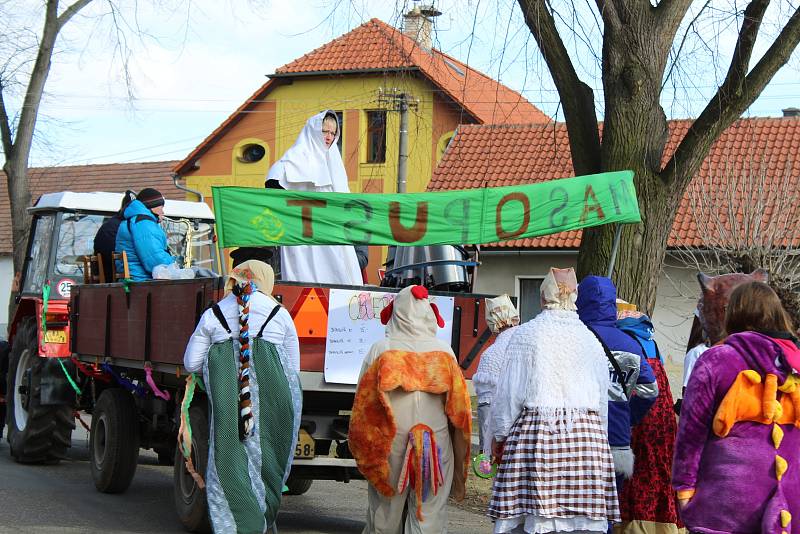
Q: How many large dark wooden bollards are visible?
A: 0